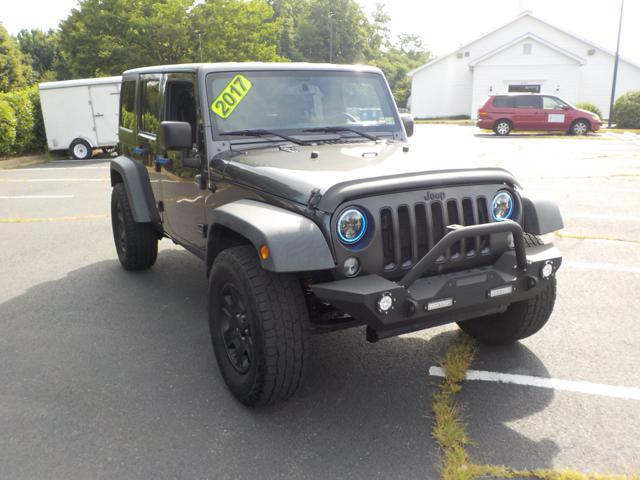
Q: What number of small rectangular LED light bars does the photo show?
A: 2